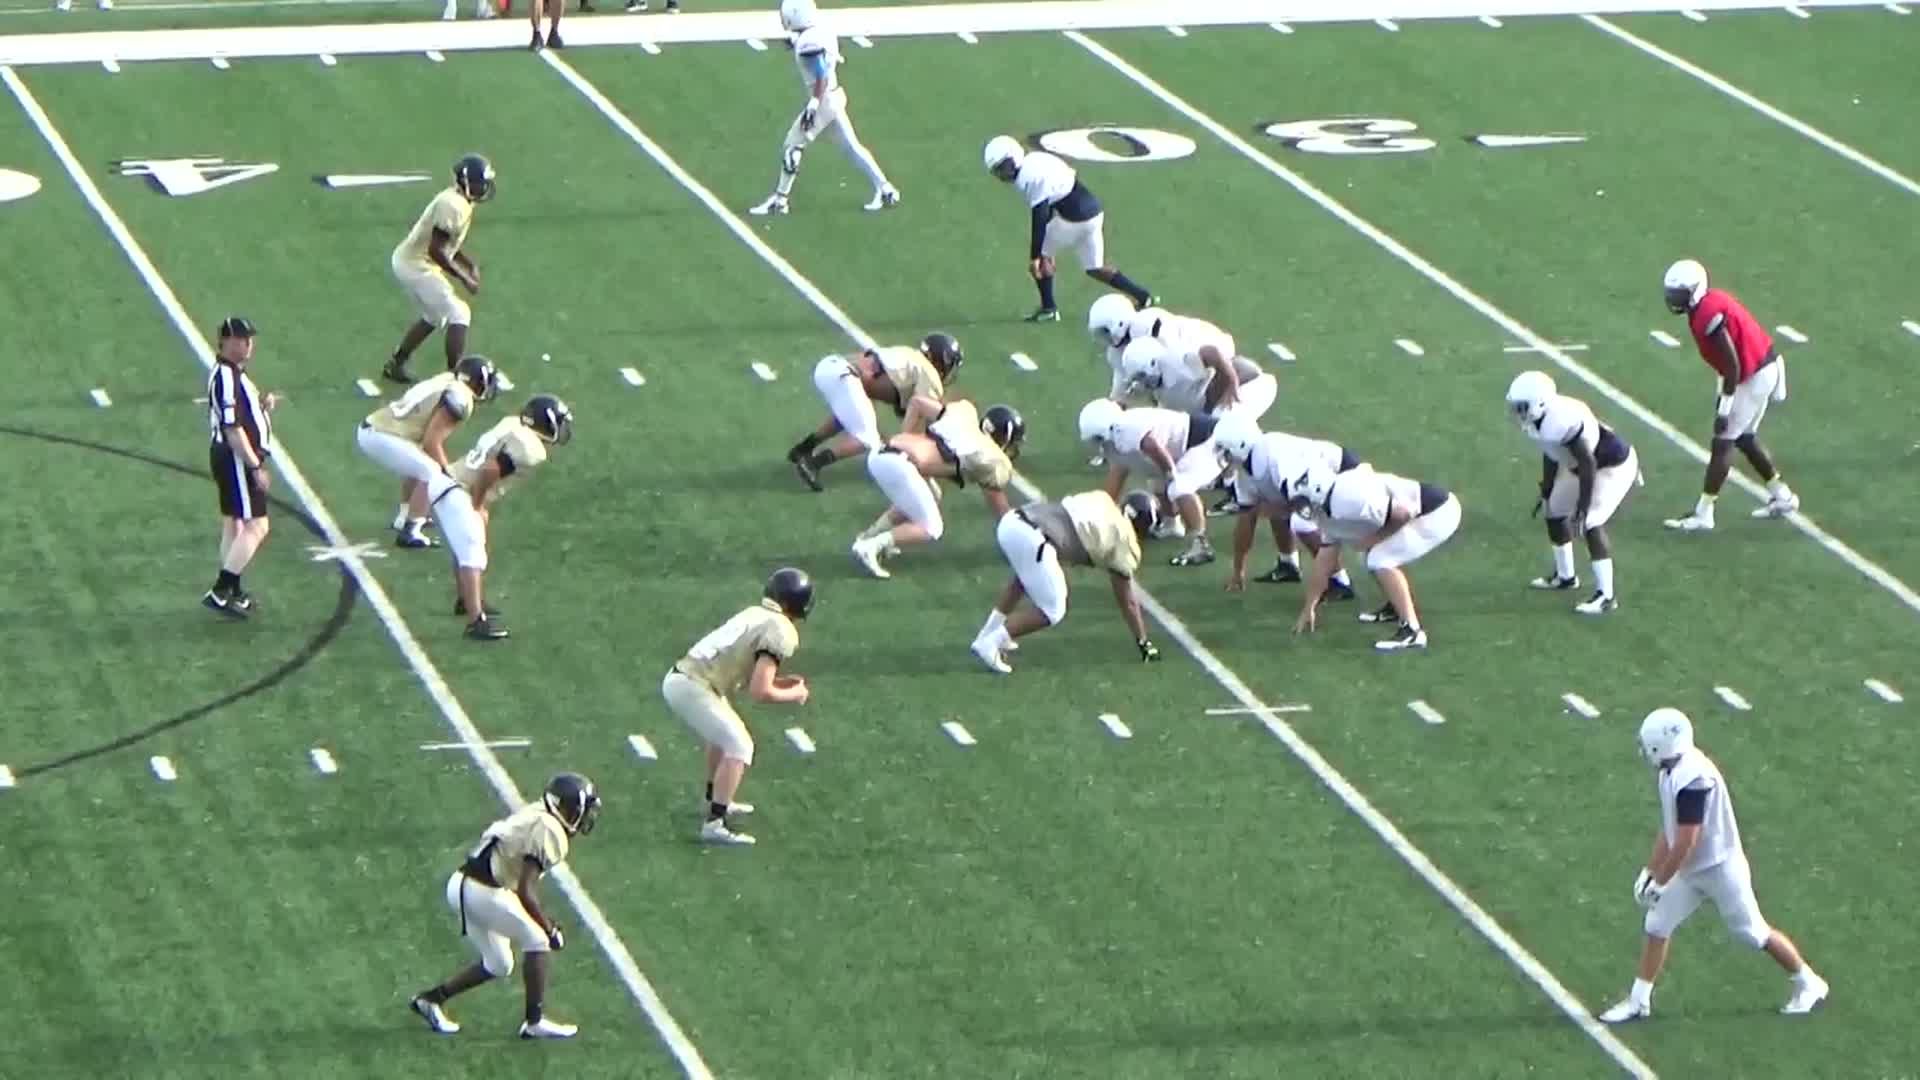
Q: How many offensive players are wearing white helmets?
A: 10